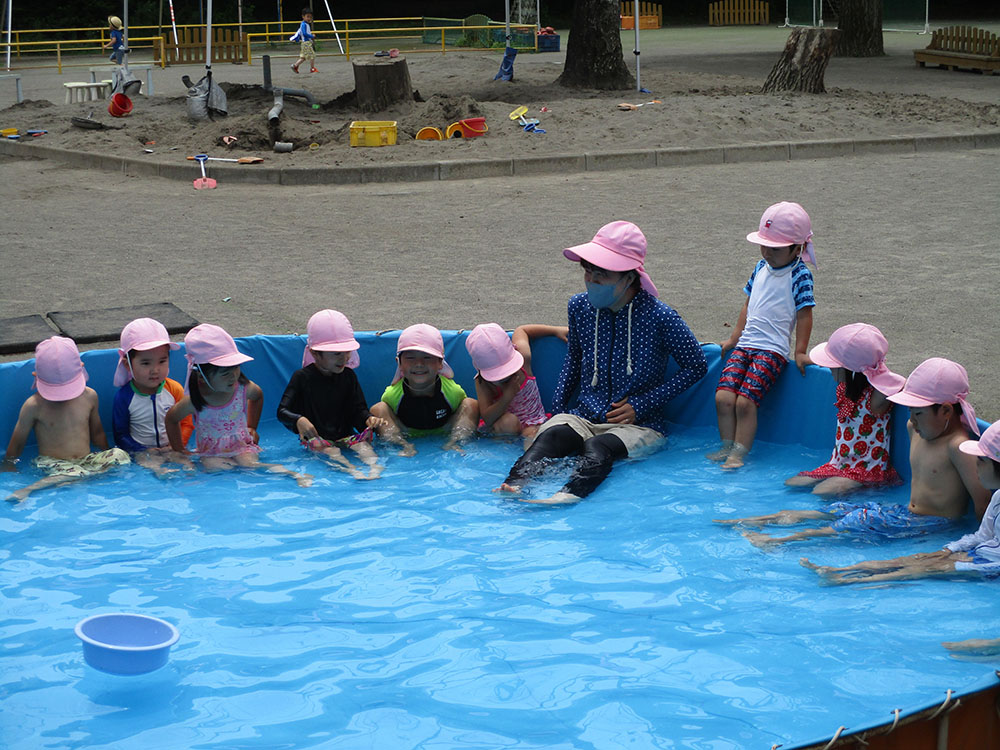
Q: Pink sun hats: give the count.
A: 11